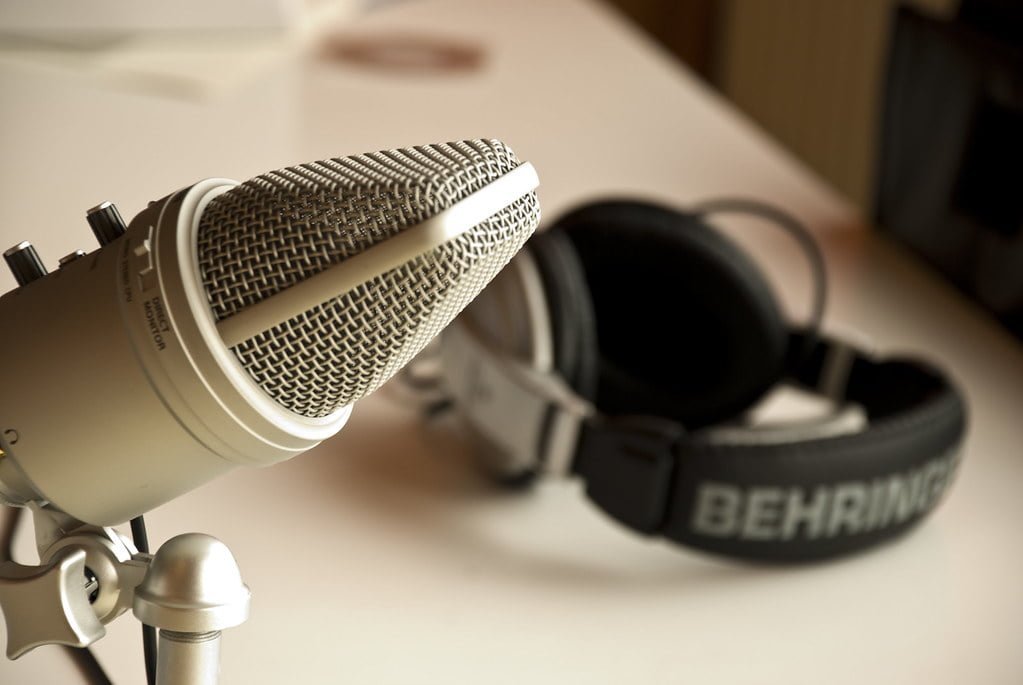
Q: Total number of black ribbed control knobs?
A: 2